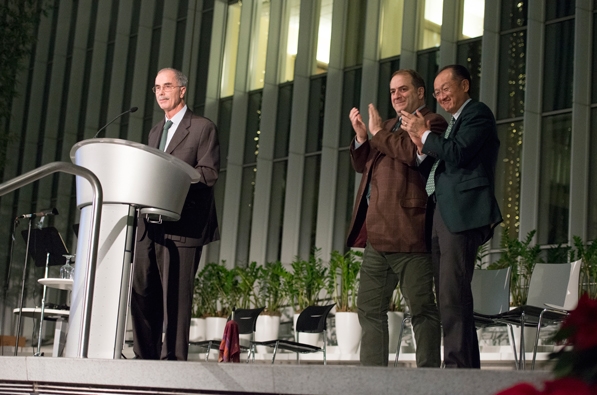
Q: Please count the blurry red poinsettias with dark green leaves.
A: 2